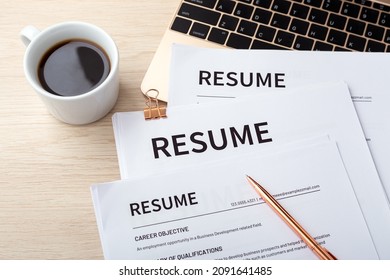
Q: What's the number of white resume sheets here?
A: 3